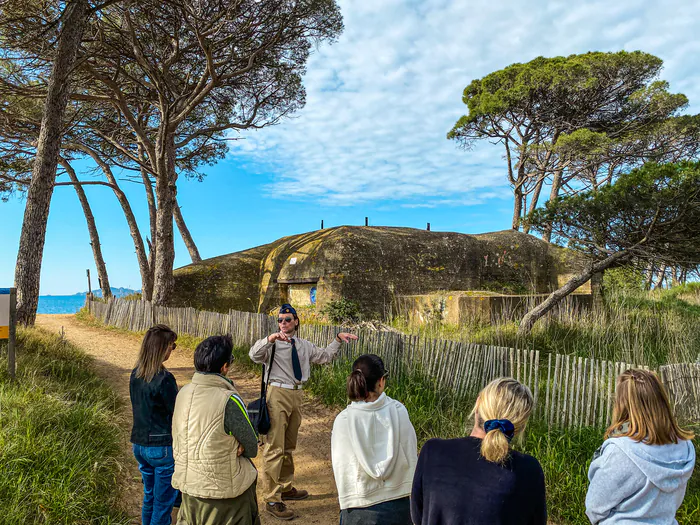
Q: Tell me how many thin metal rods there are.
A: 3